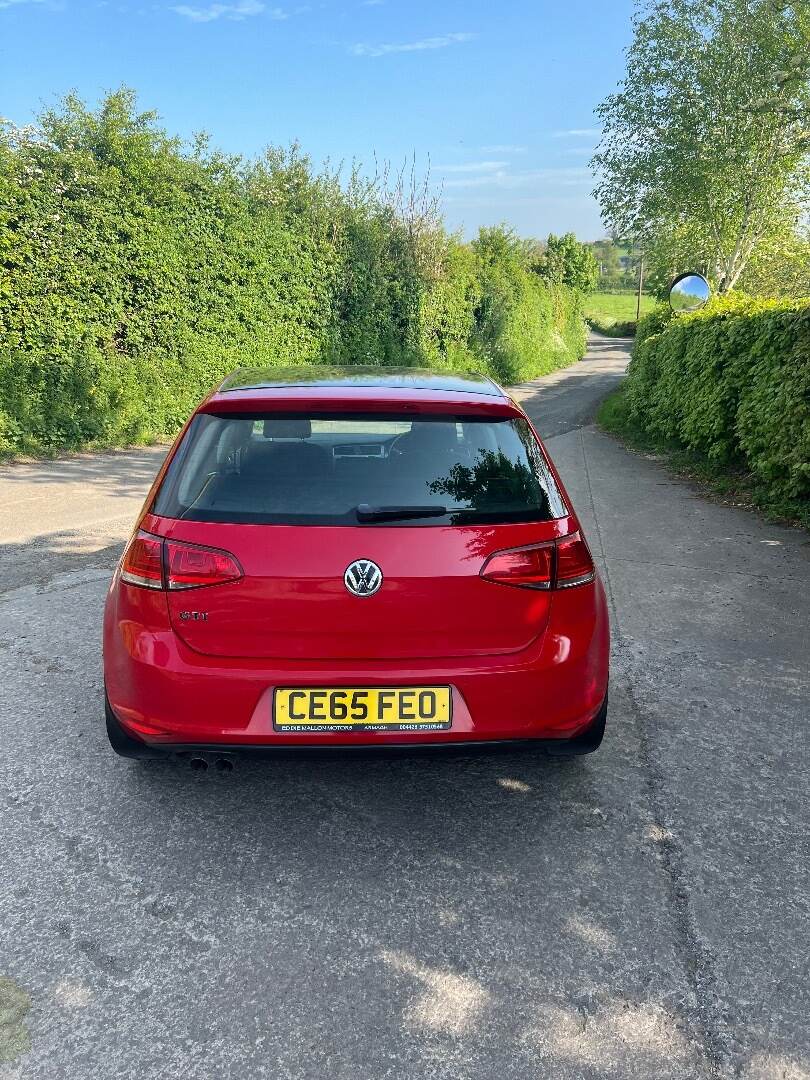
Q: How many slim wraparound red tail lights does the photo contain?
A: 2